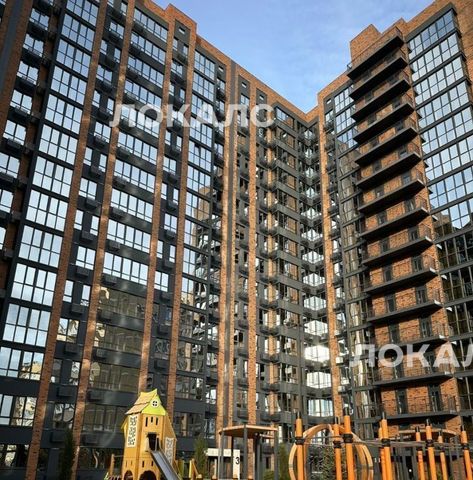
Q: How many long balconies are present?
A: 14